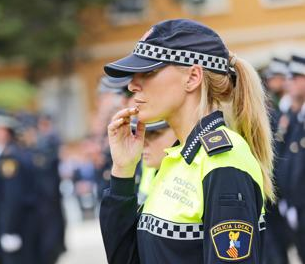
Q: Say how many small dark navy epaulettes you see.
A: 1